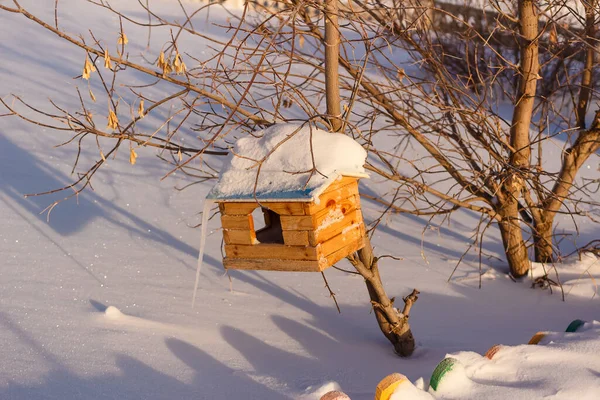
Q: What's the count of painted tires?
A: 6